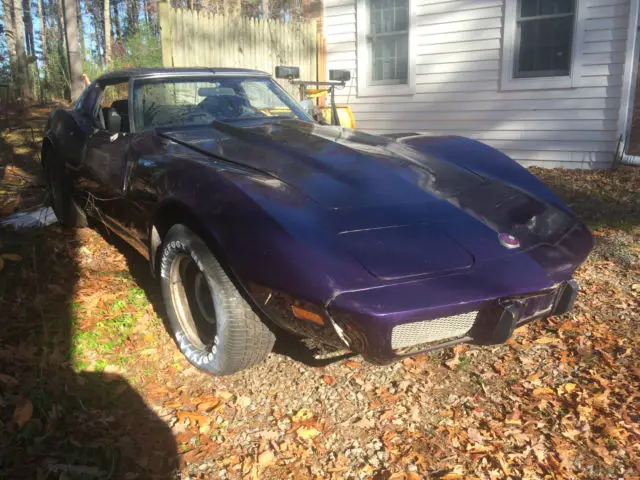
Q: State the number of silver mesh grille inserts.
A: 1